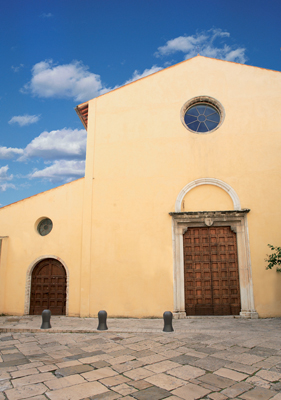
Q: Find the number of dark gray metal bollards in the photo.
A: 3